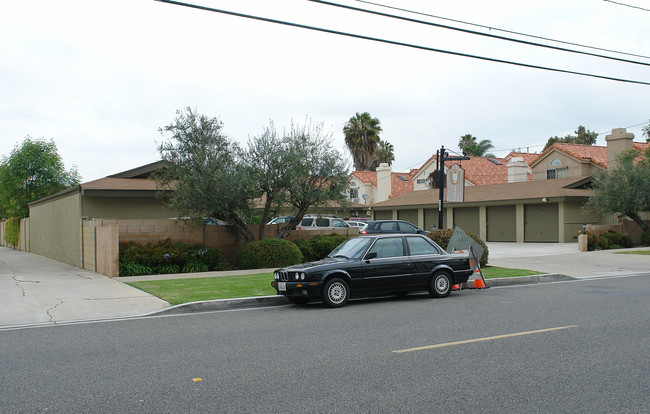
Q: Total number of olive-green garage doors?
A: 6